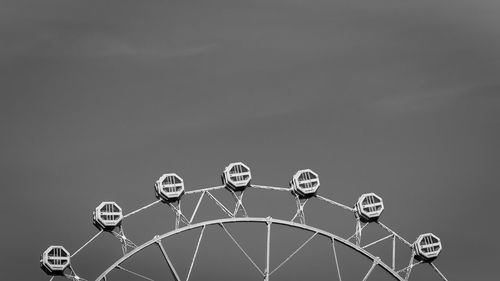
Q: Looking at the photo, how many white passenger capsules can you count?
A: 7